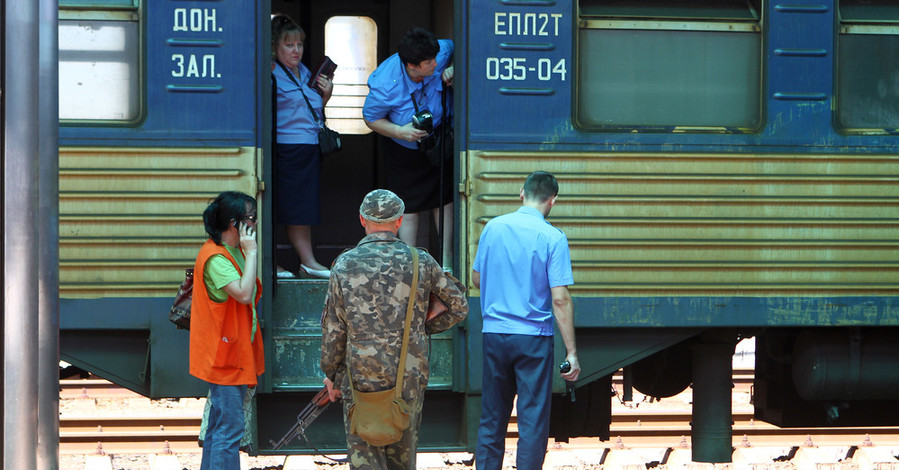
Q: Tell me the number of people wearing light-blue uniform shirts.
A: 3